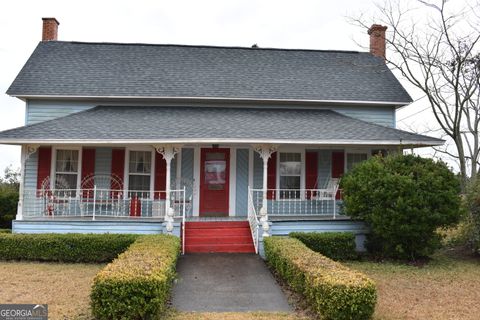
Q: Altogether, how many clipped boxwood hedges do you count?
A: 4